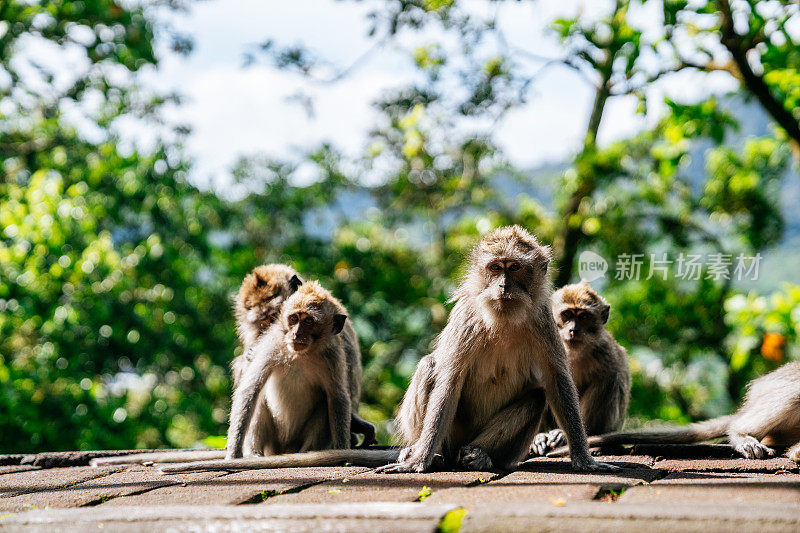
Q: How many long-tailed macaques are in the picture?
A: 5